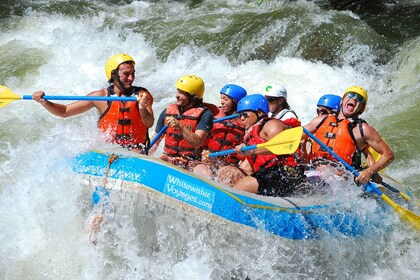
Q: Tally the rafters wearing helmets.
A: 7